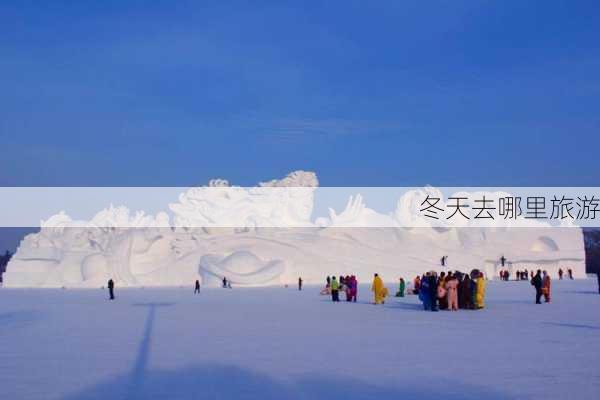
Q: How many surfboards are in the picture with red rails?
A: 0